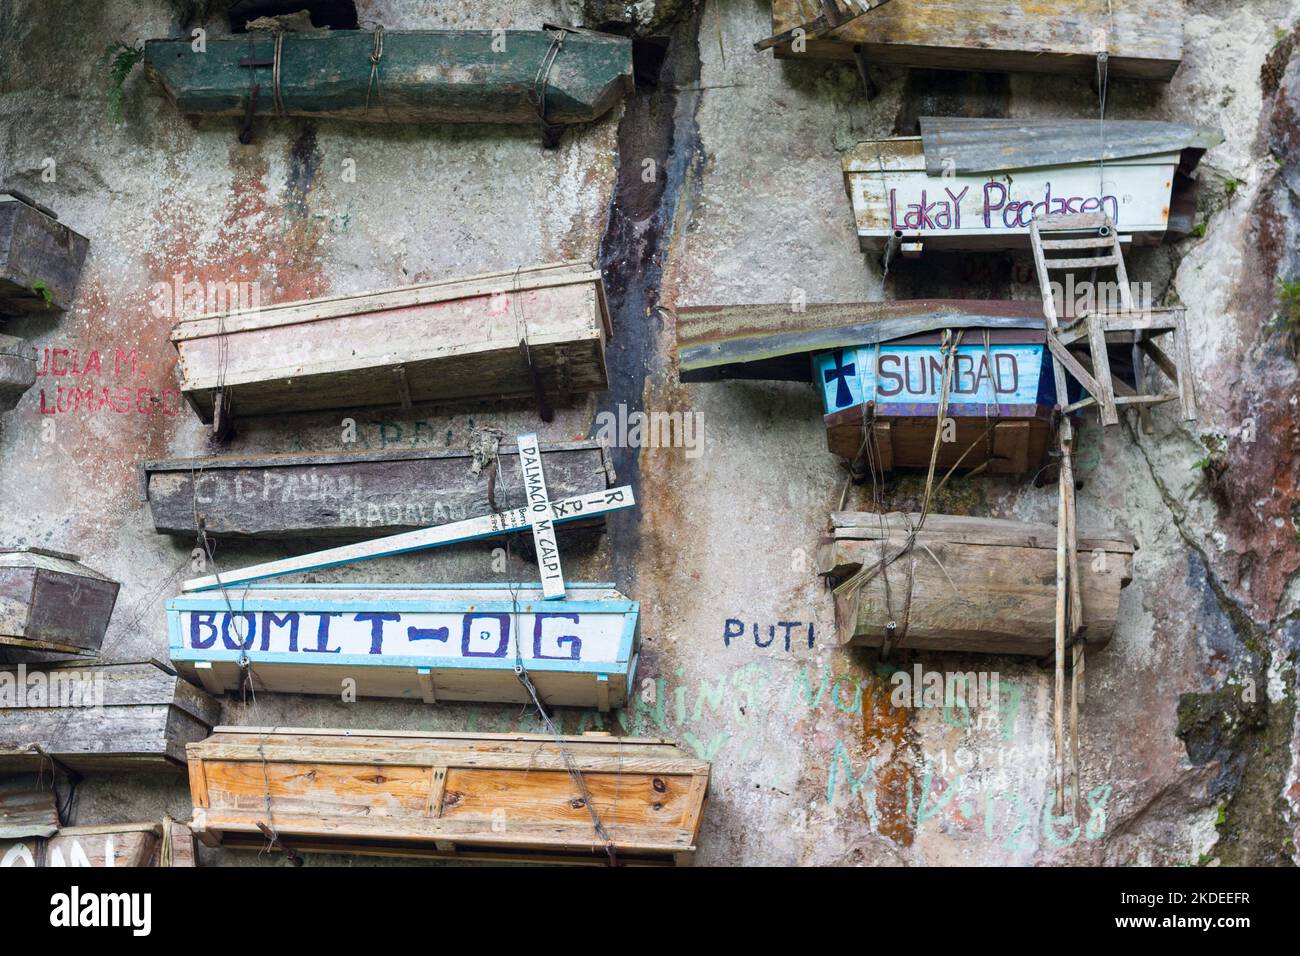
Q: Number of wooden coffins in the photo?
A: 14